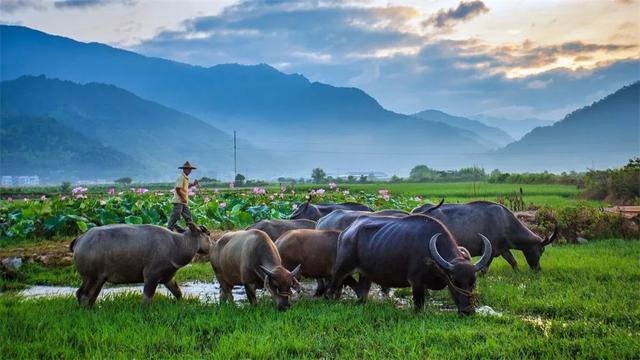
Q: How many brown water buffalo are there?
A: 2